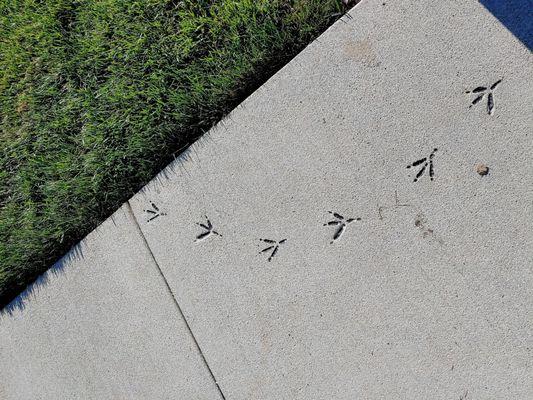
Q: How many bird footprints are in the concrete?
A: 6